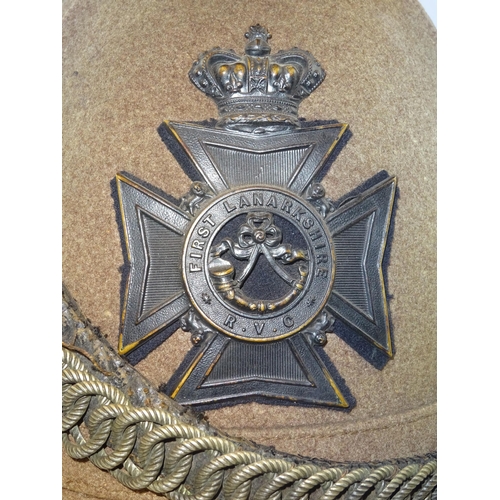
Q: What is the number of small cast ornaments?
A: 4